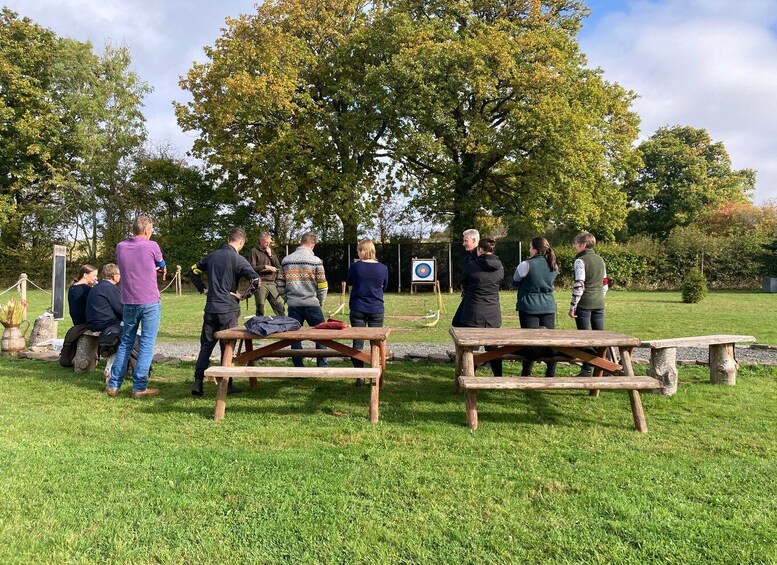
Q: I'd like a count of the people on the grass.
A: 11